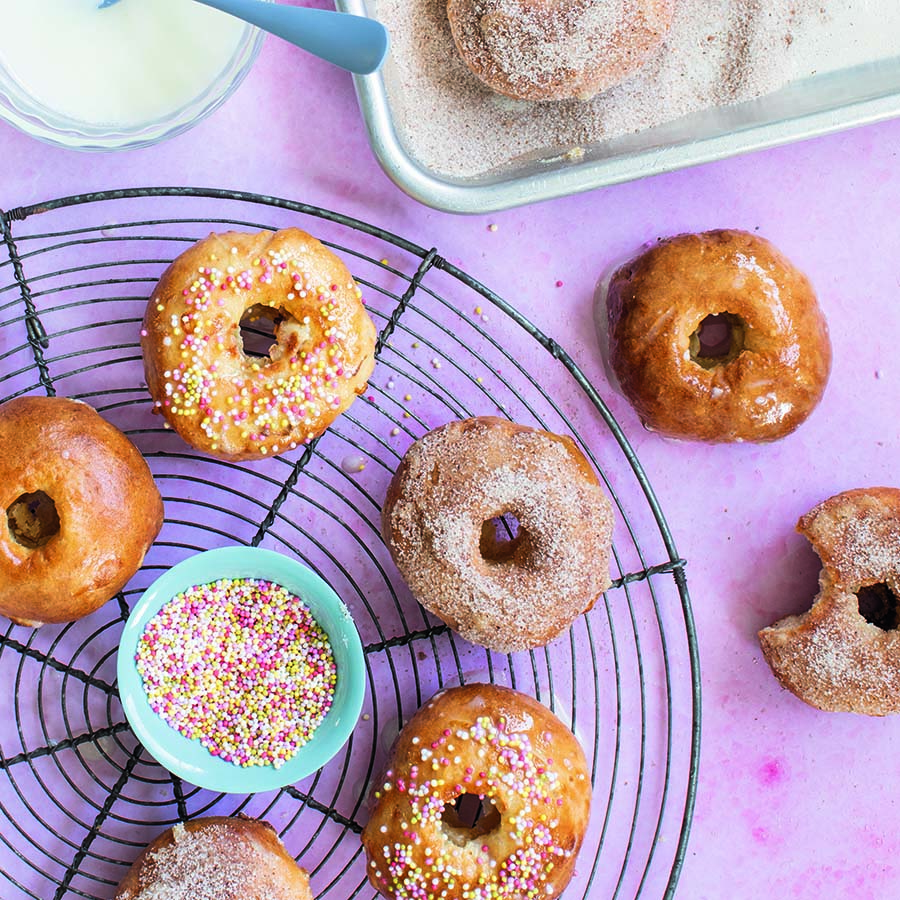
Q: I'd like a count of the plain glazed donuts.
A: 2